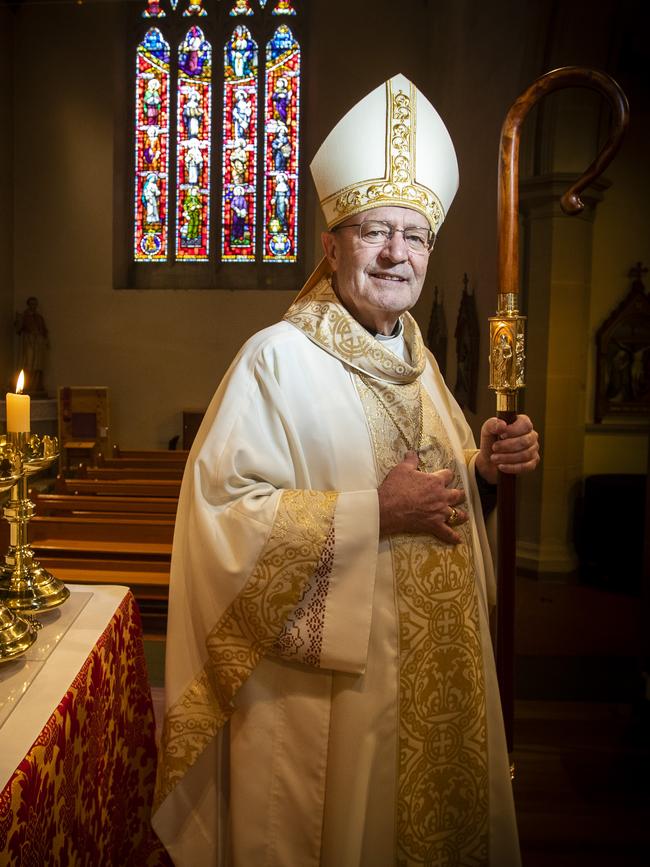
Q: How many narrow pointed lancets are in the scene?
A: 4